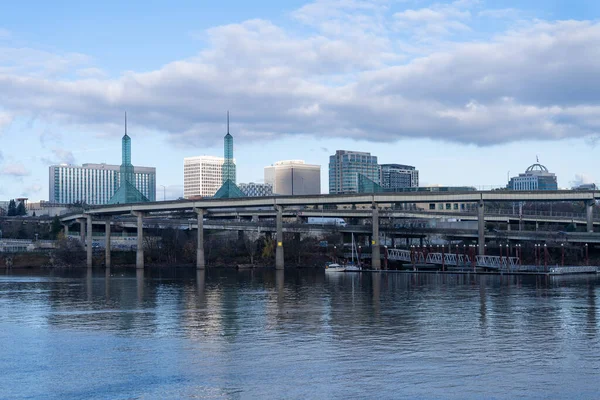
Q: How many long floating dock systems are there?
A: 1